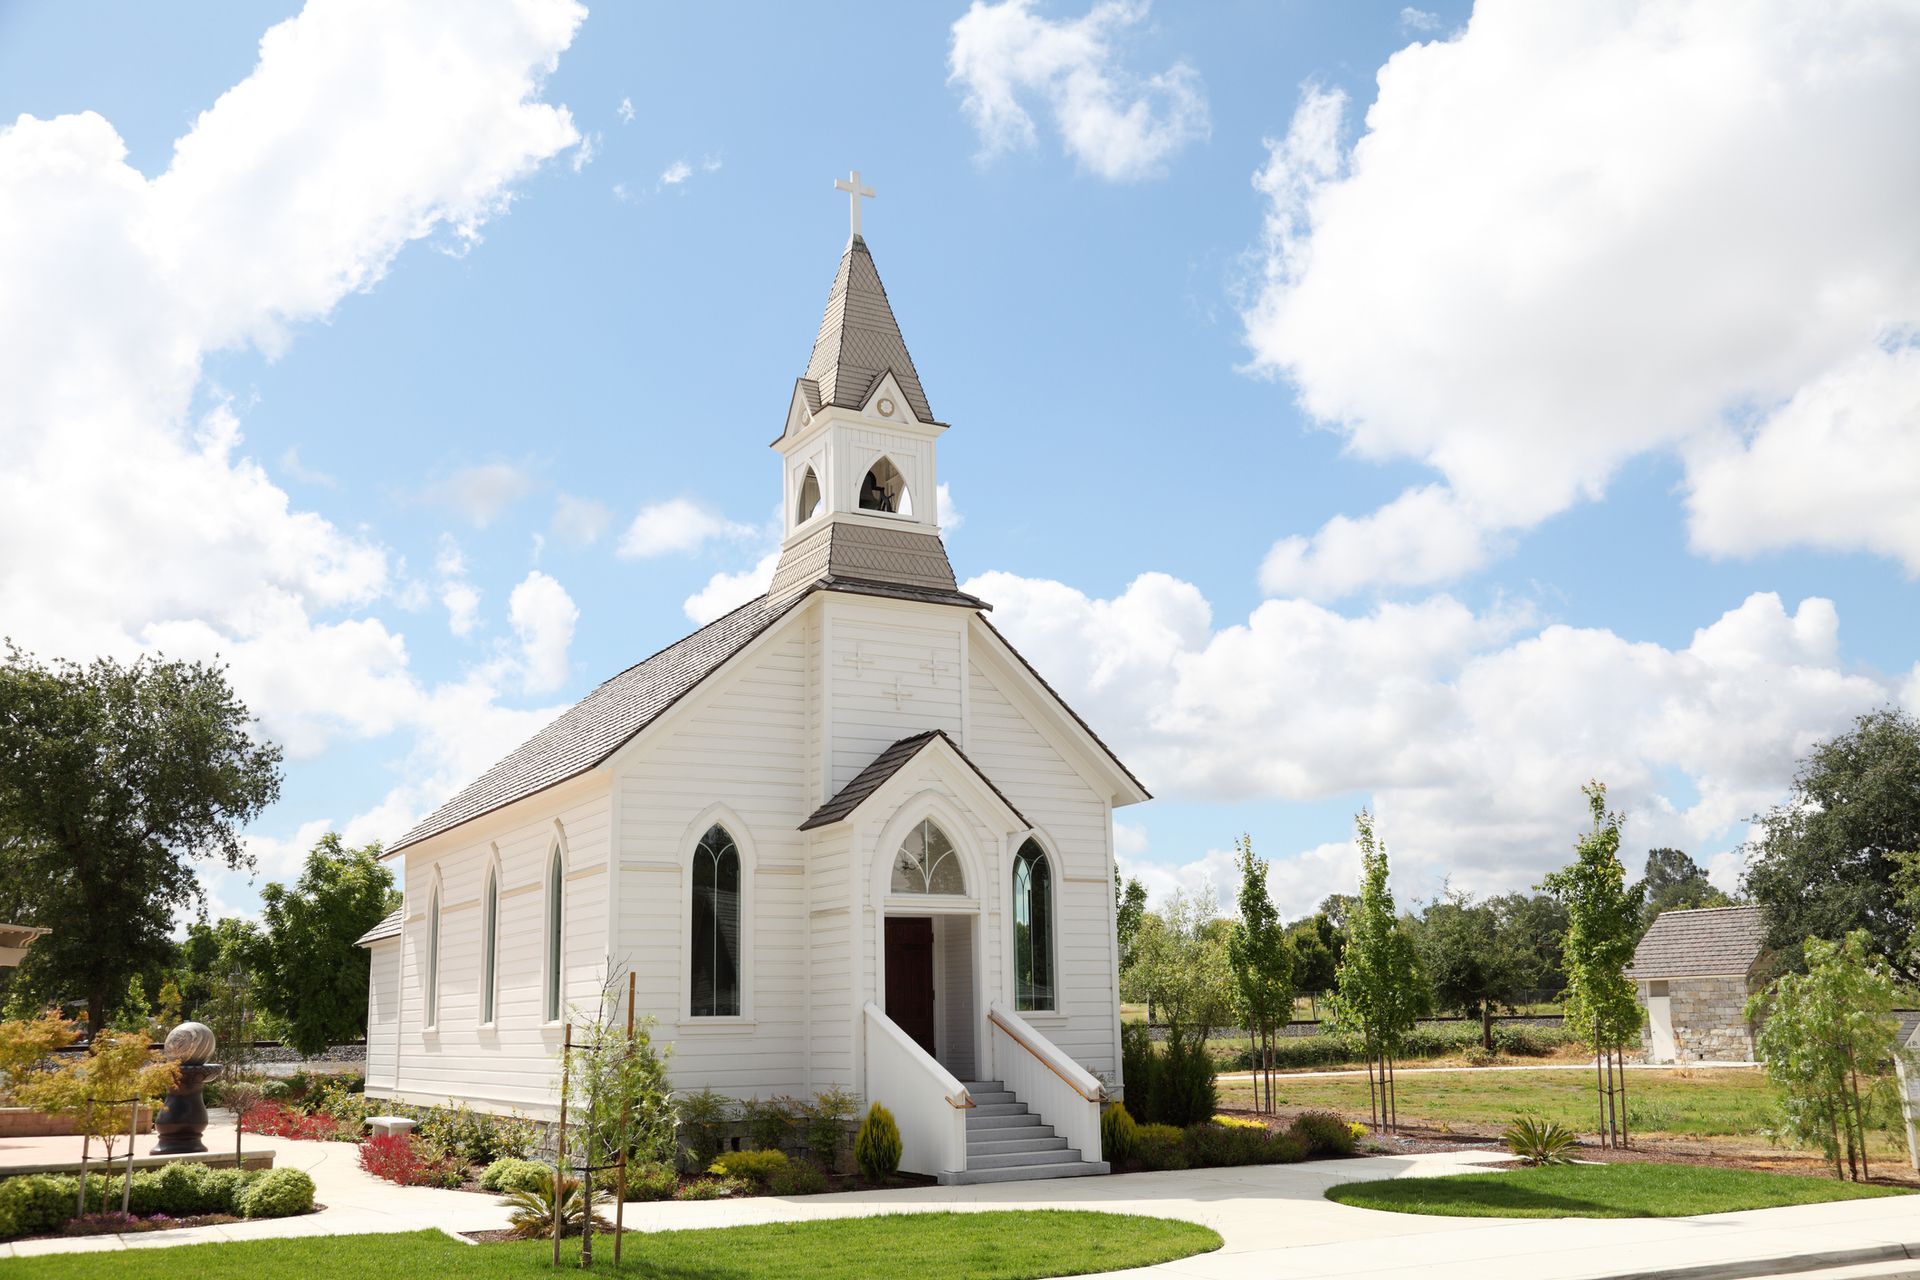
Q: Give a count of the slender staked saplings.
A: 6